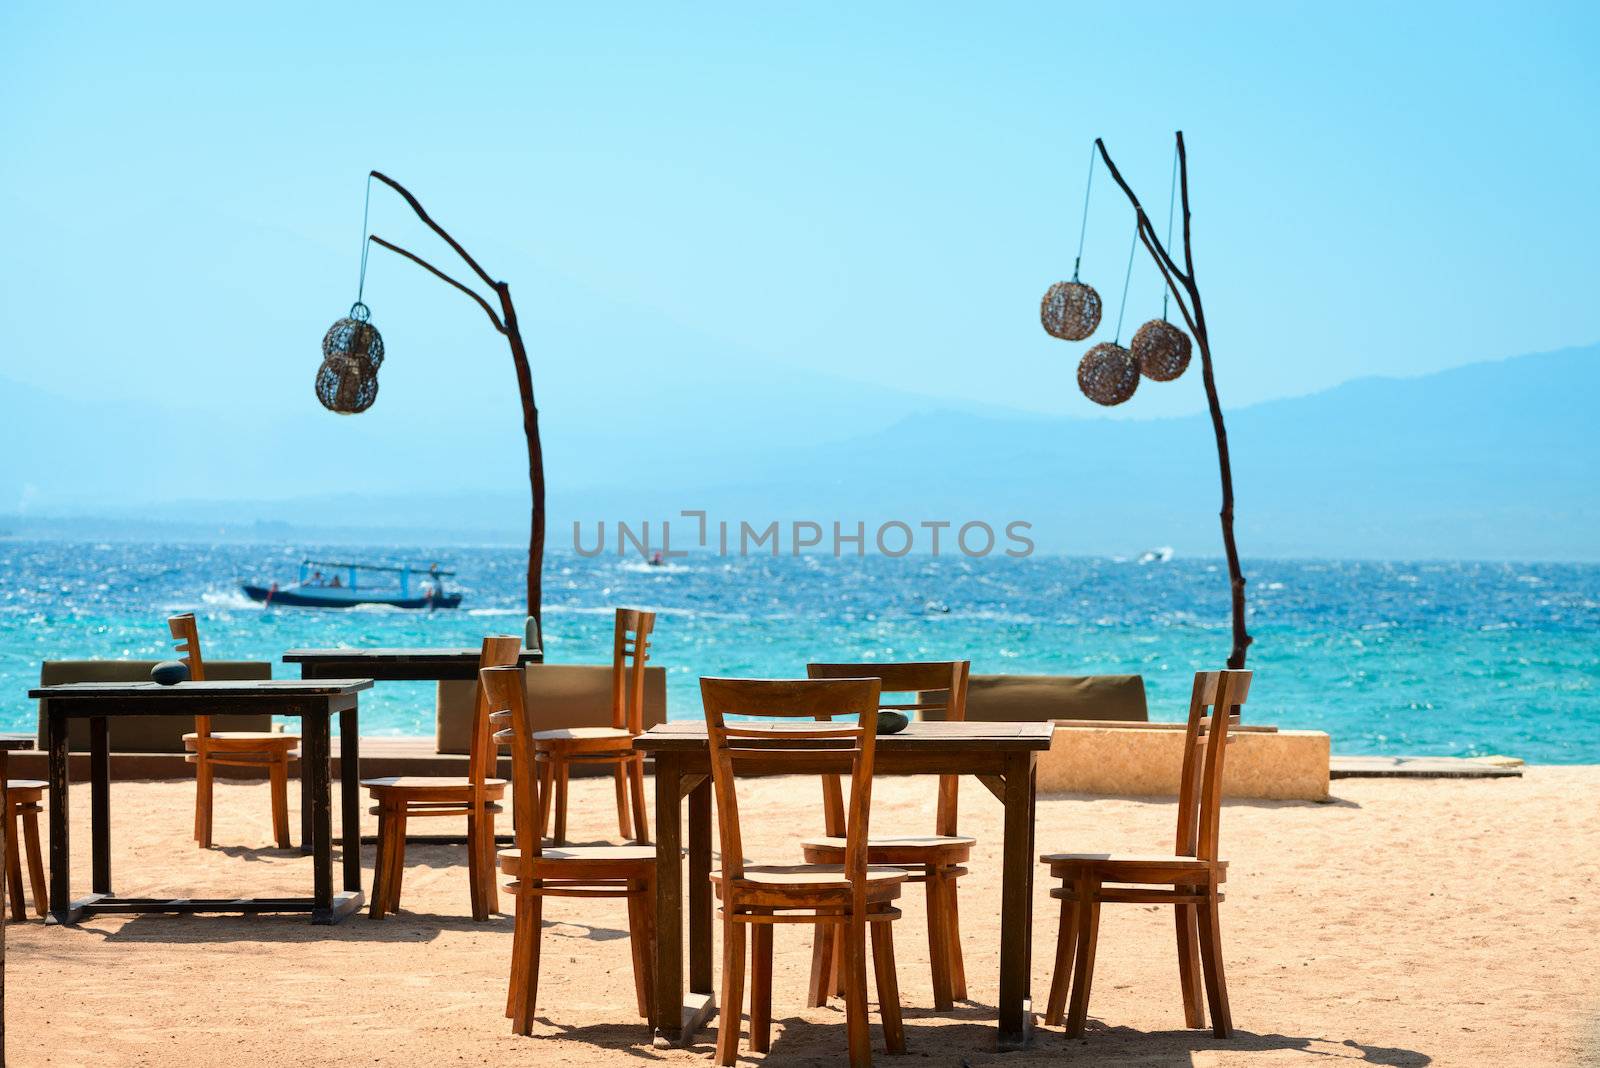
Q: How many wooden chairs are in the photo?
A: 8